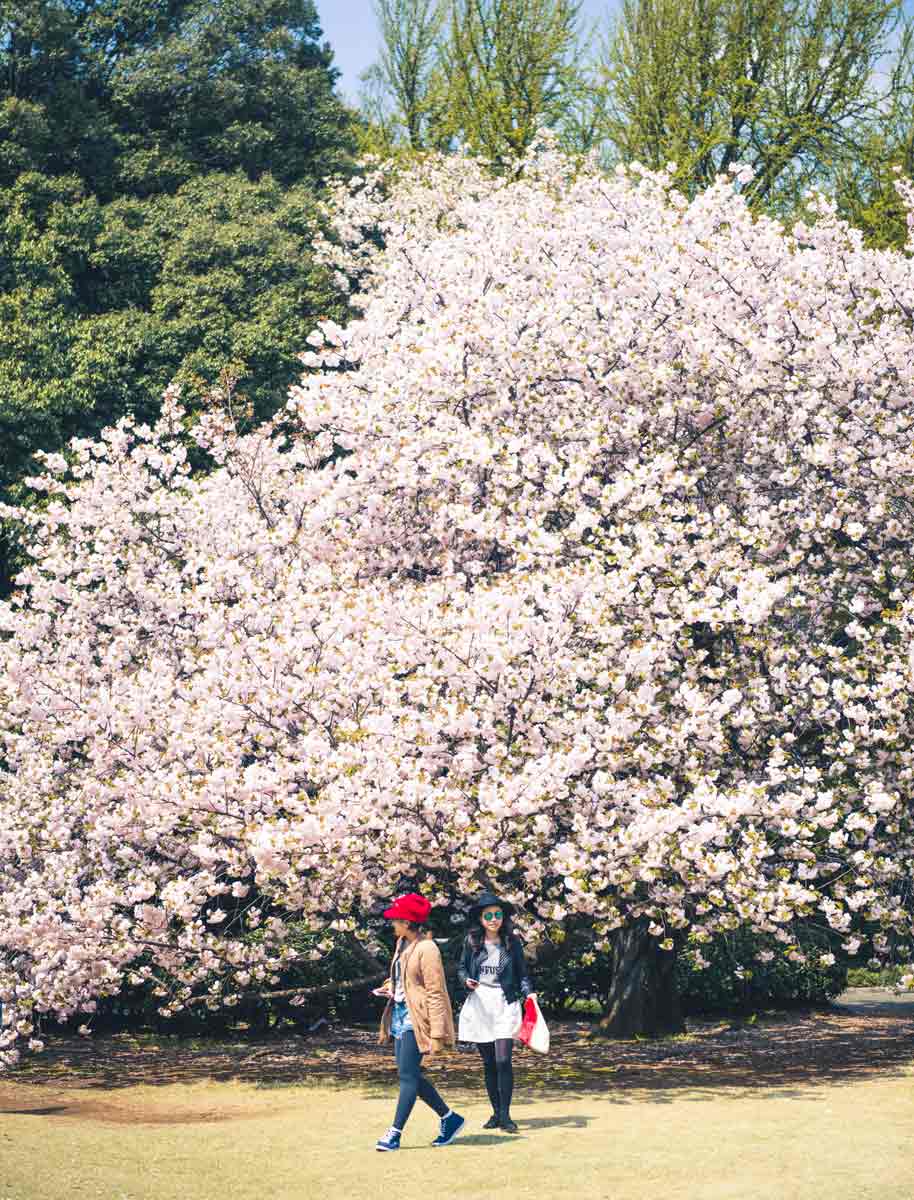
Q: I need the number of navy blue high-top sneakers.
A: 2